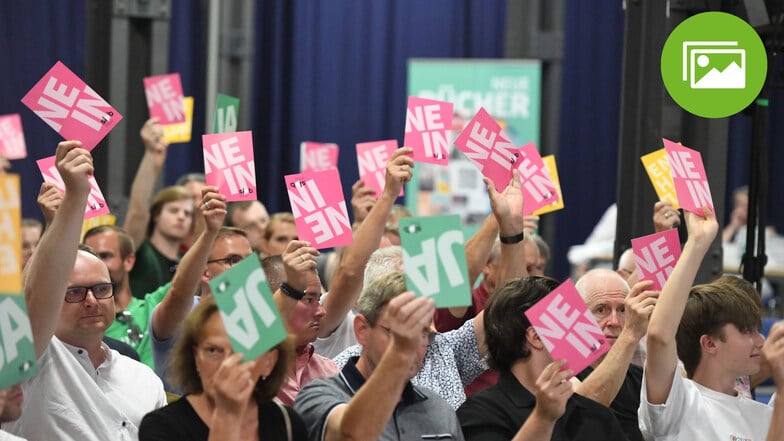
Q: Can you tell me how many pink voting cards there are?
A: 14